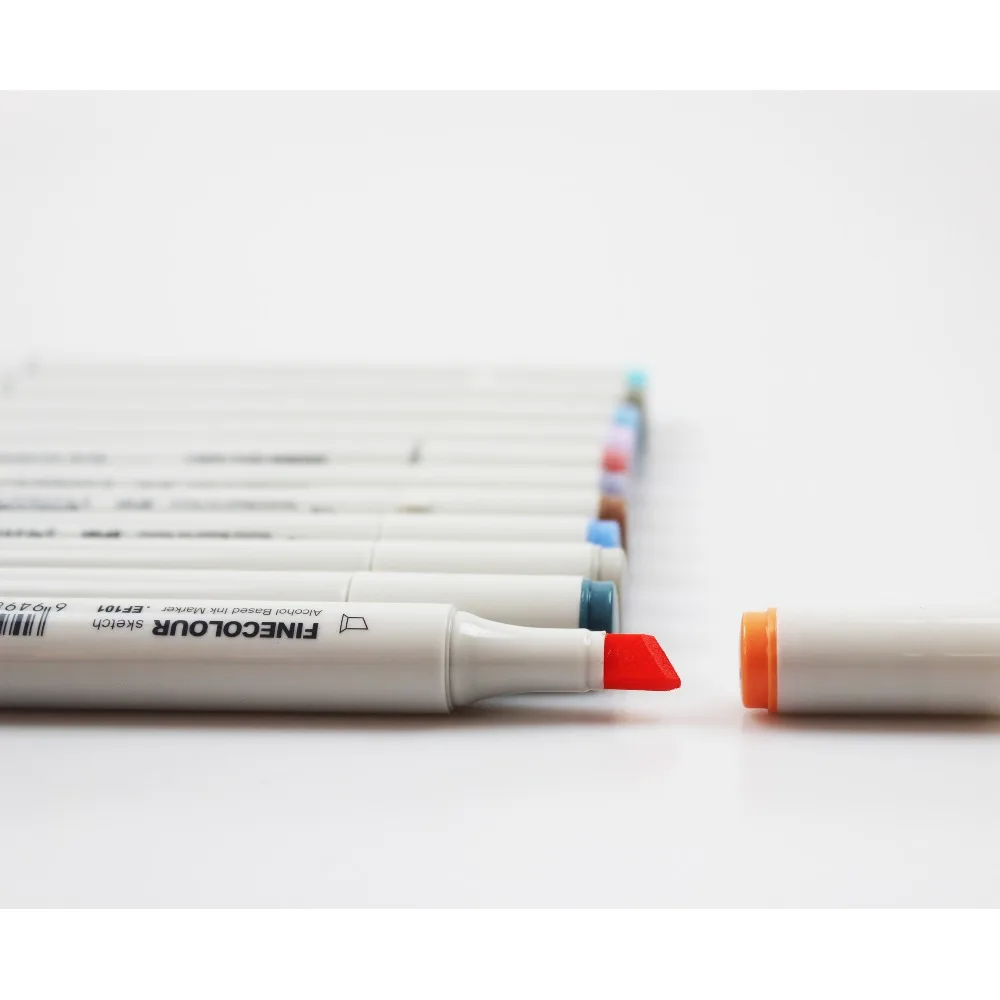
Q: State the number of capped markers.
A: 10